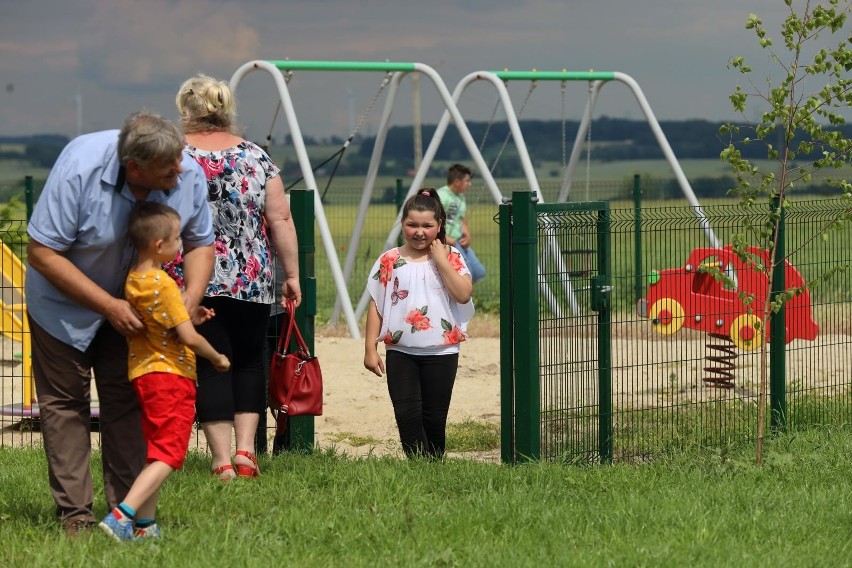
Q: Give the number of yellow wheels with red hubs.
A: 2